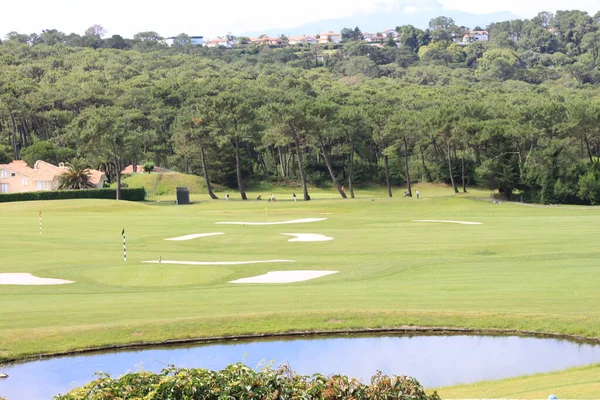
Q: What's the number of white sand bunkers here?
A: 7